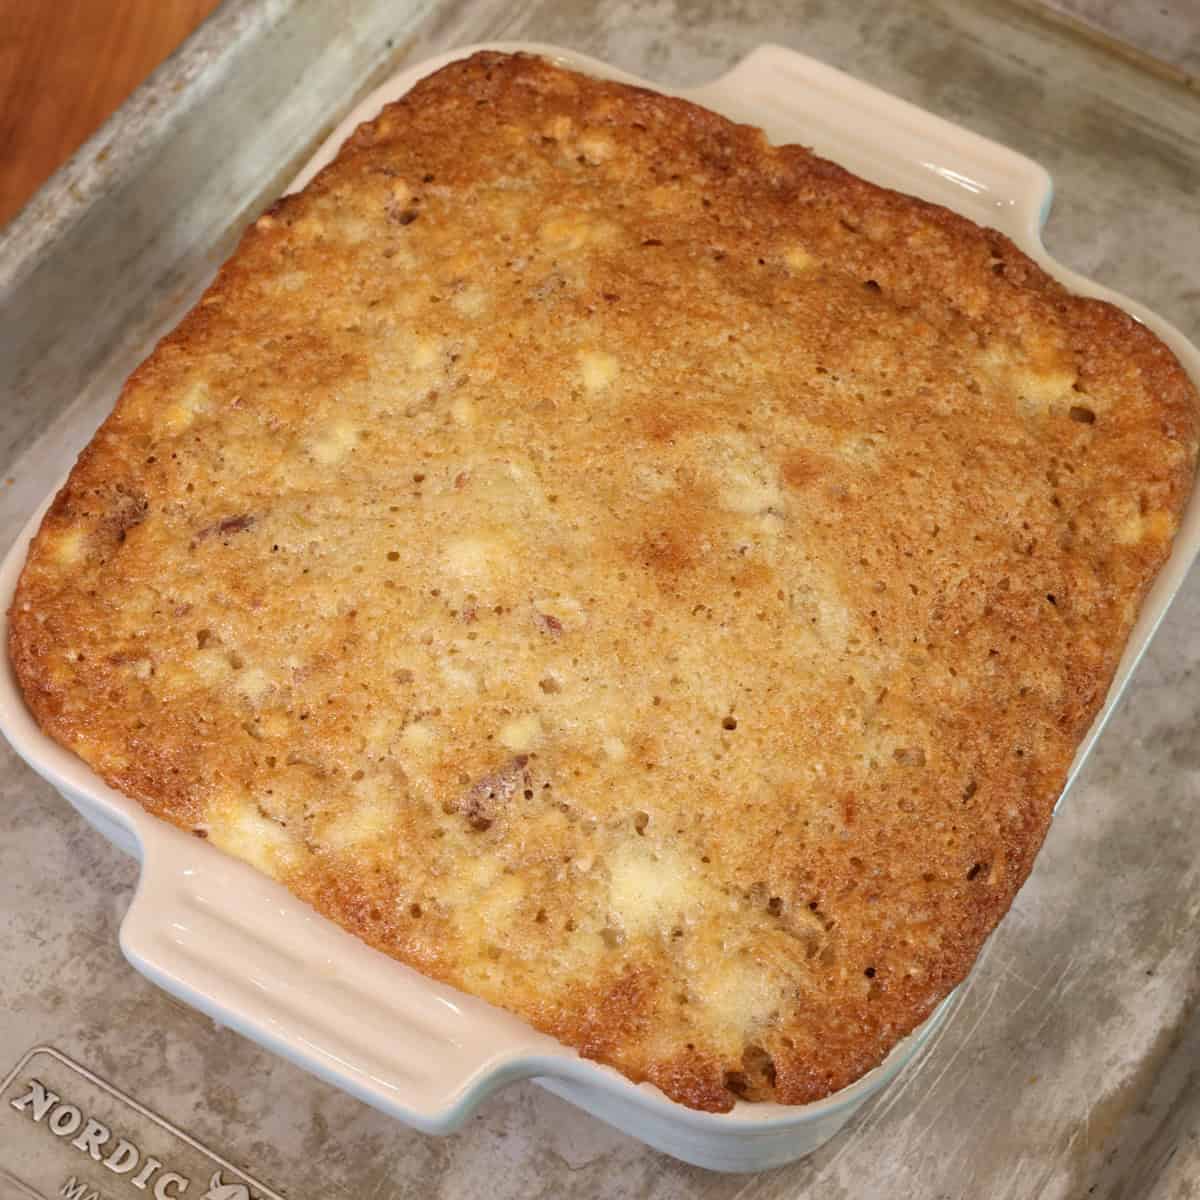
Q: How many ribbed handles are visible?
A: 2